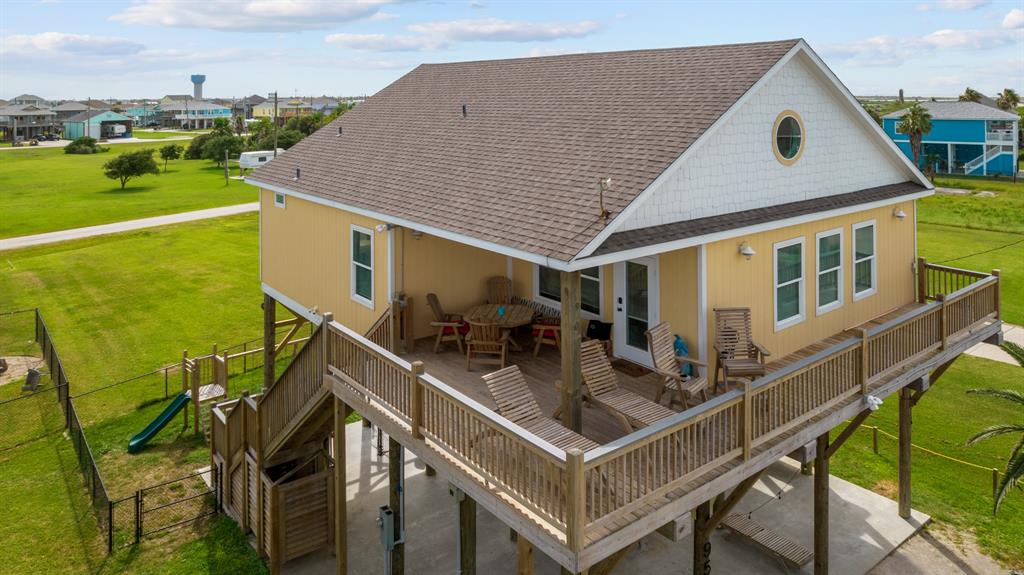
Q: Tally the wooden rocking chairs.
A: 2